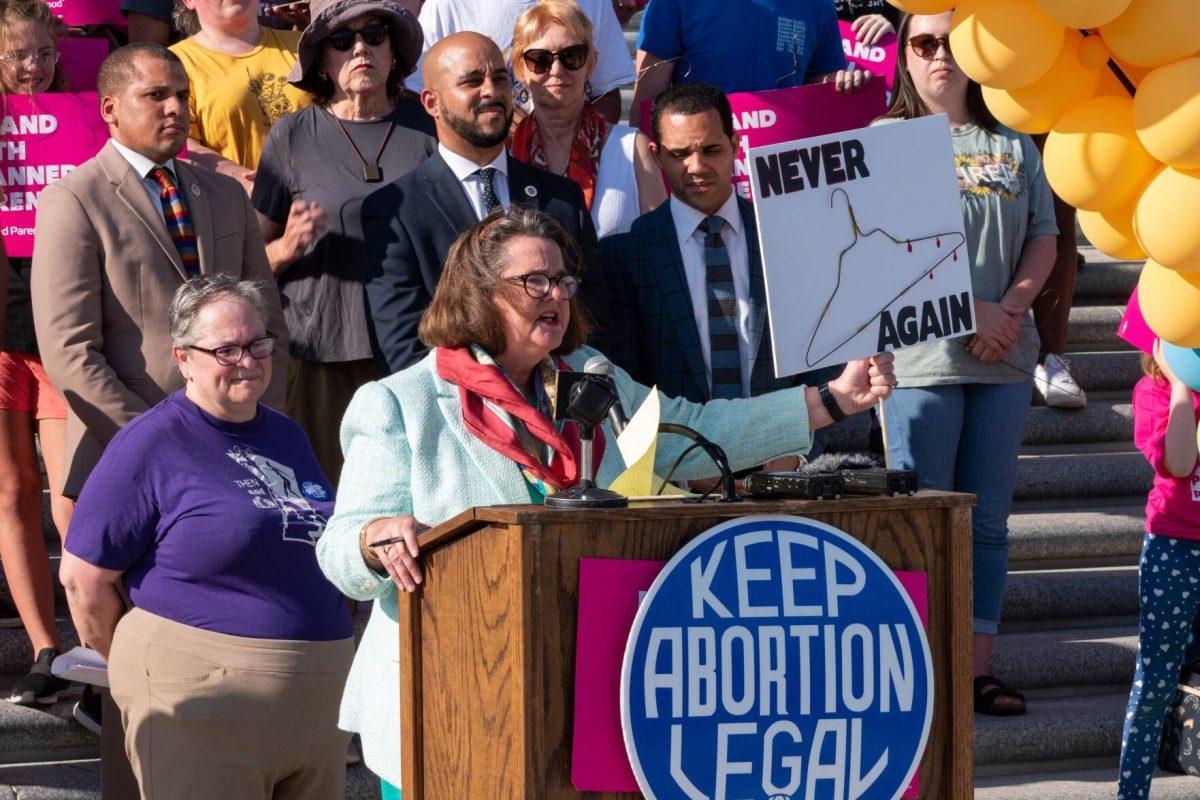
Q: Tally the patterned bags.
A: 1